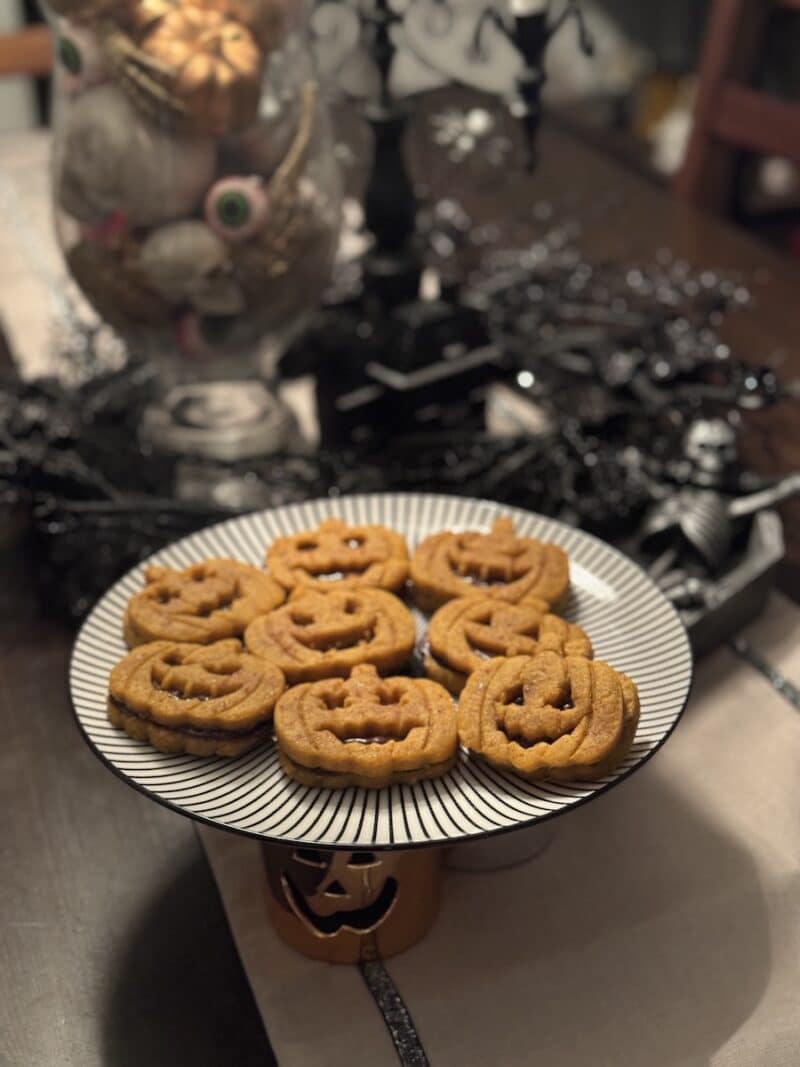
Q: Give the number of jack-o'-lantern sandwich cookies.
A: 8